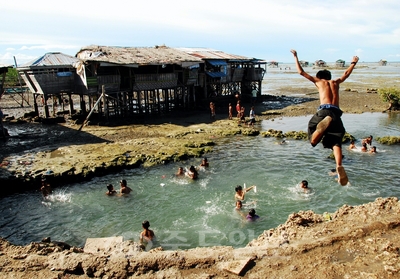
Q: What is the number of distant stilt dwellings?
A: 5